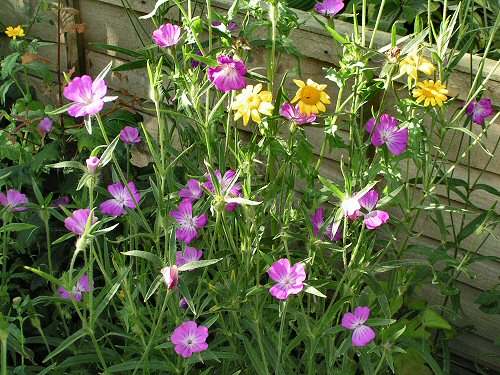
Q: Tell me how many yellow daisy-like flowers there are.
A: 5